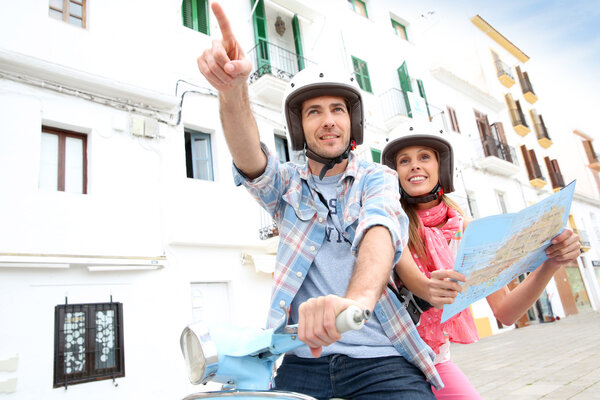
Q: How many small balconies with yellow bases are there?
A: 6